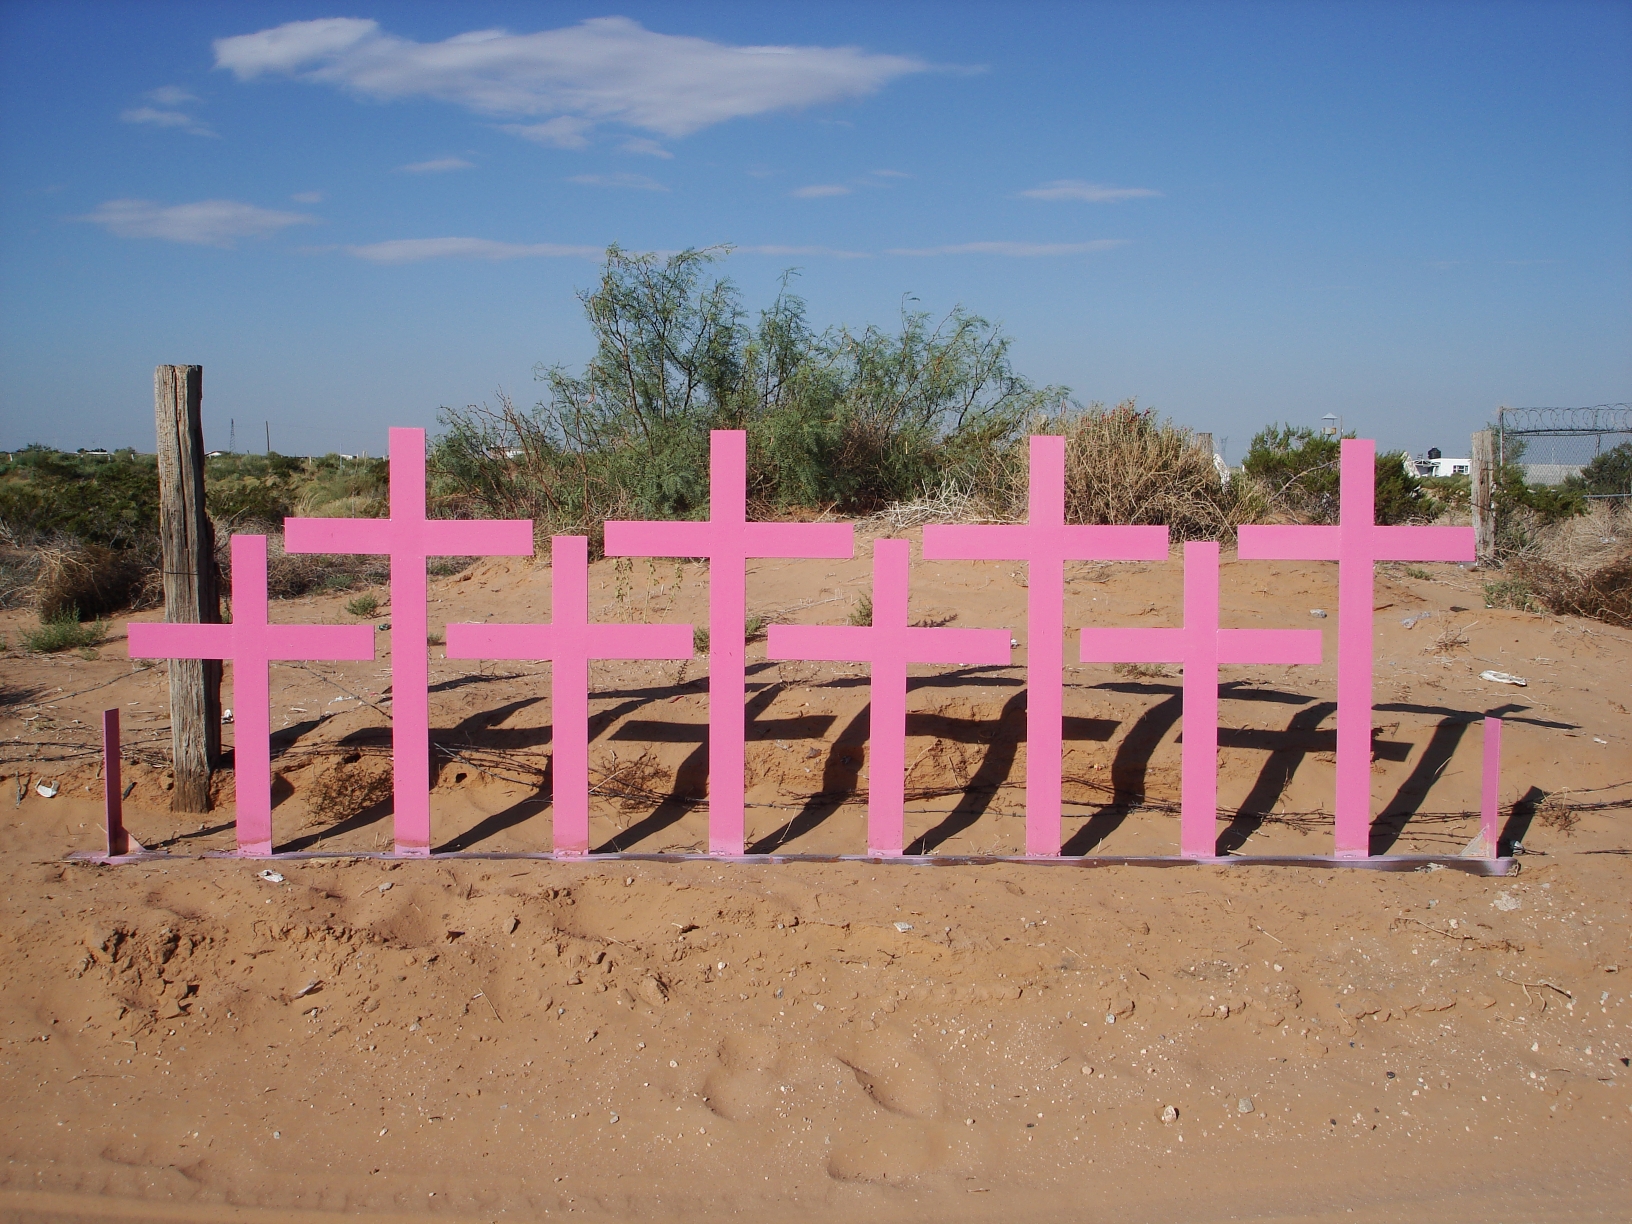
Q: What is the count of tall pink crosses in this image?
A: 4